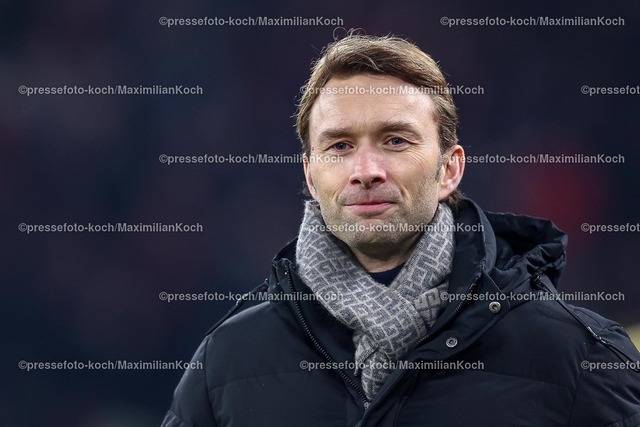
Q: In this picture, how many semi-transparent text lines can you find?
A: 15